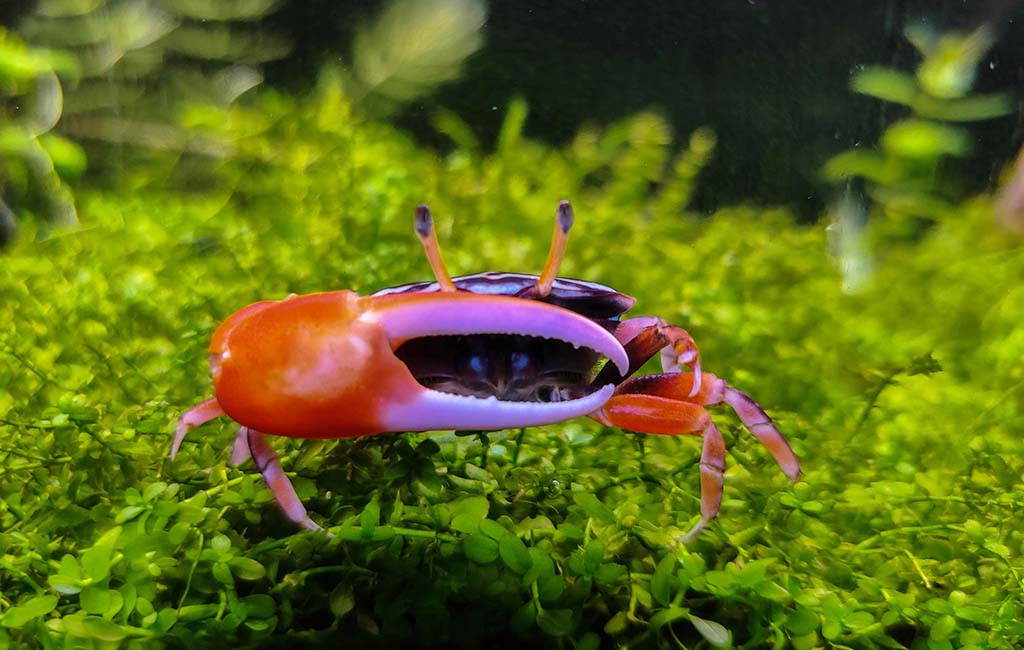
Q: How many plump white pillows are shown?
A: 0